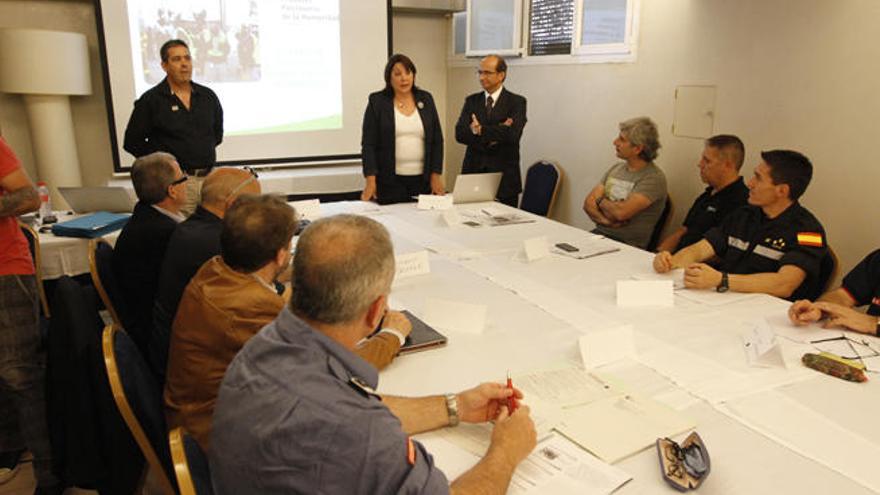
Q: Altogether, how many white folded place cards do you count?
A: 9